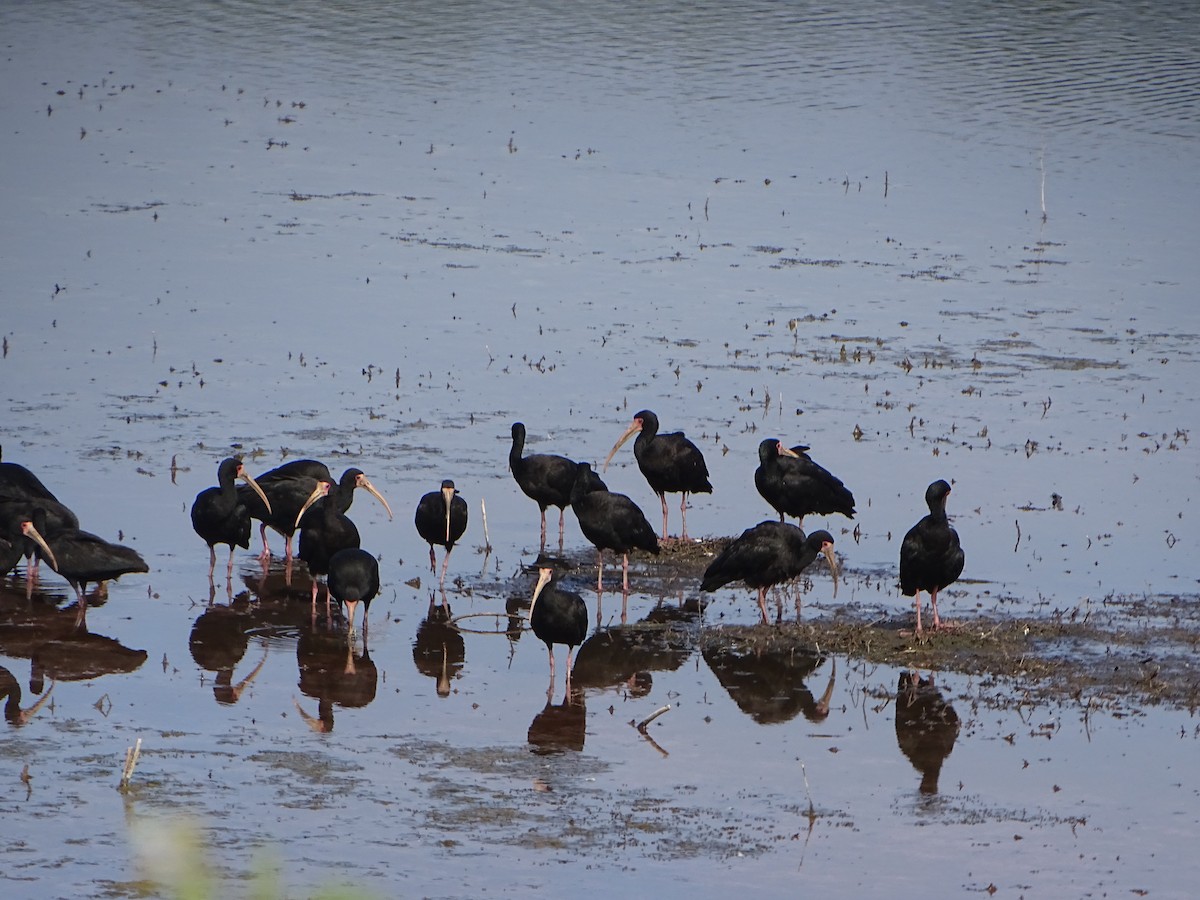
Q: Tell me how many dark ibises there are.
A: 15